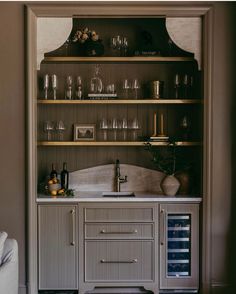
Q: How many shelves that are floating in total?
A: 3